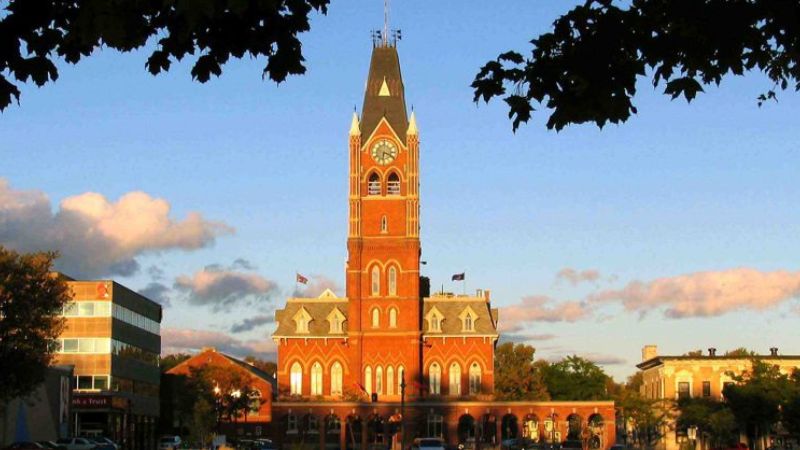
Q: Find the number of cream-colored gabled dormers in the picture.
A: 4